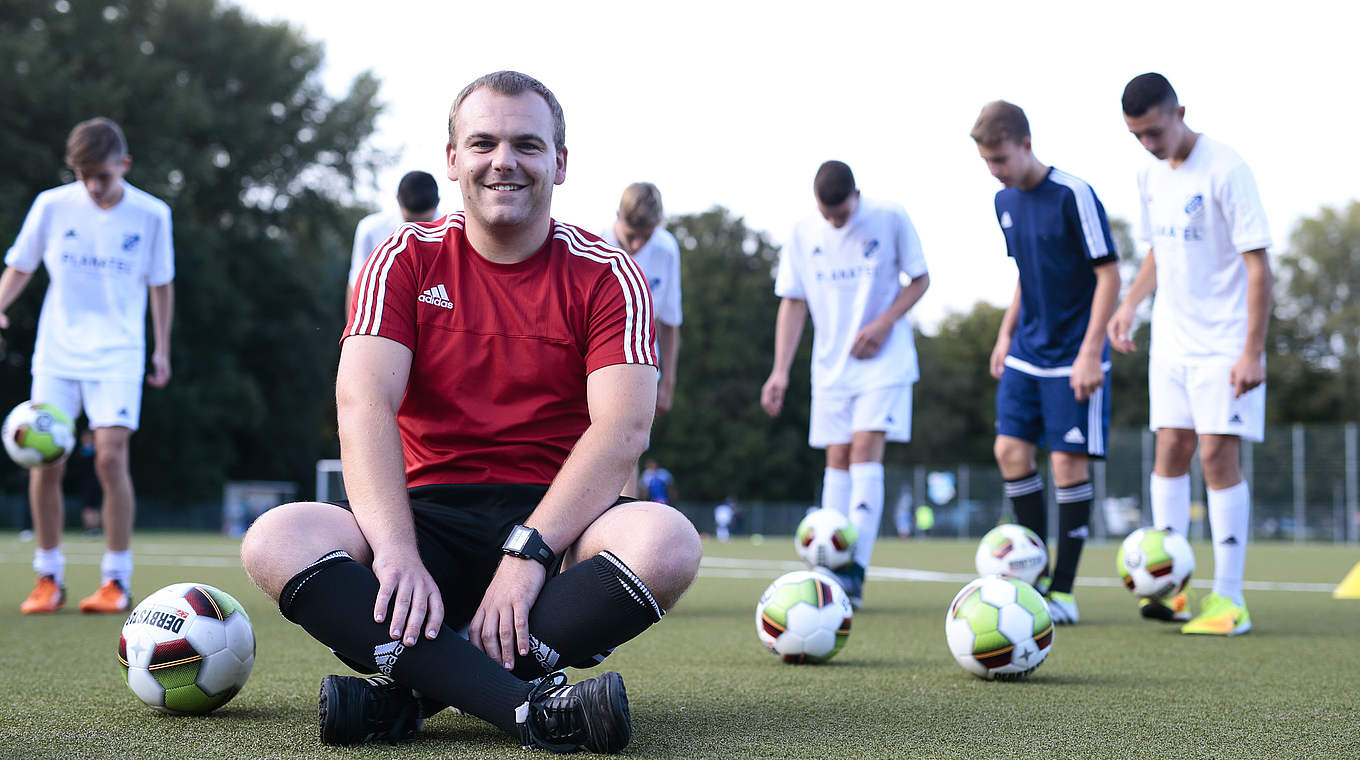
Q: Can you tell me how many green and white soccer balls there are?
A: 7